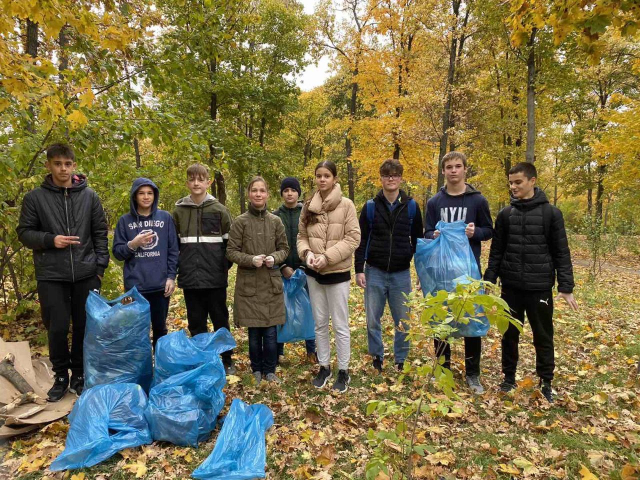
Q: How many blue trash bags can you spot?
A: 7